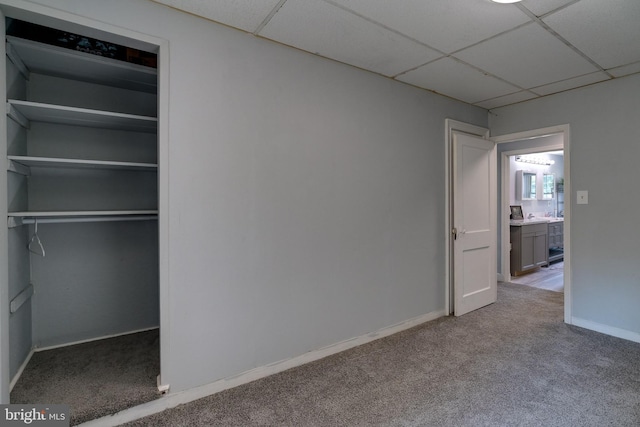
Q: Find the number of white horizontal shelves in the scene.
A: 4